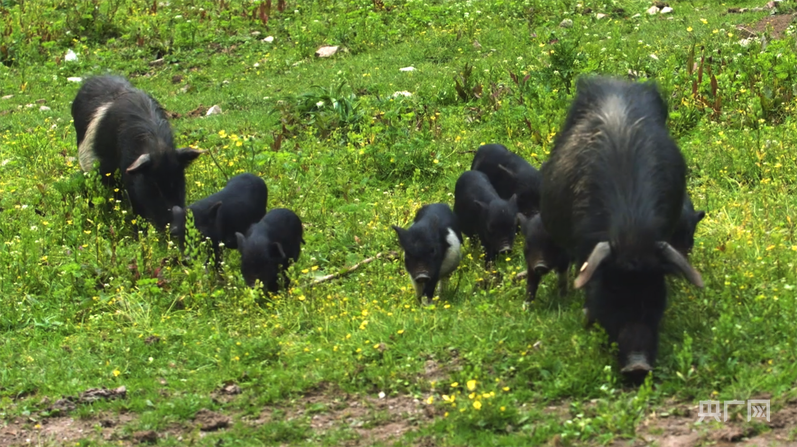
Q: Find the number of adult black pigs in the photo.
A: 2